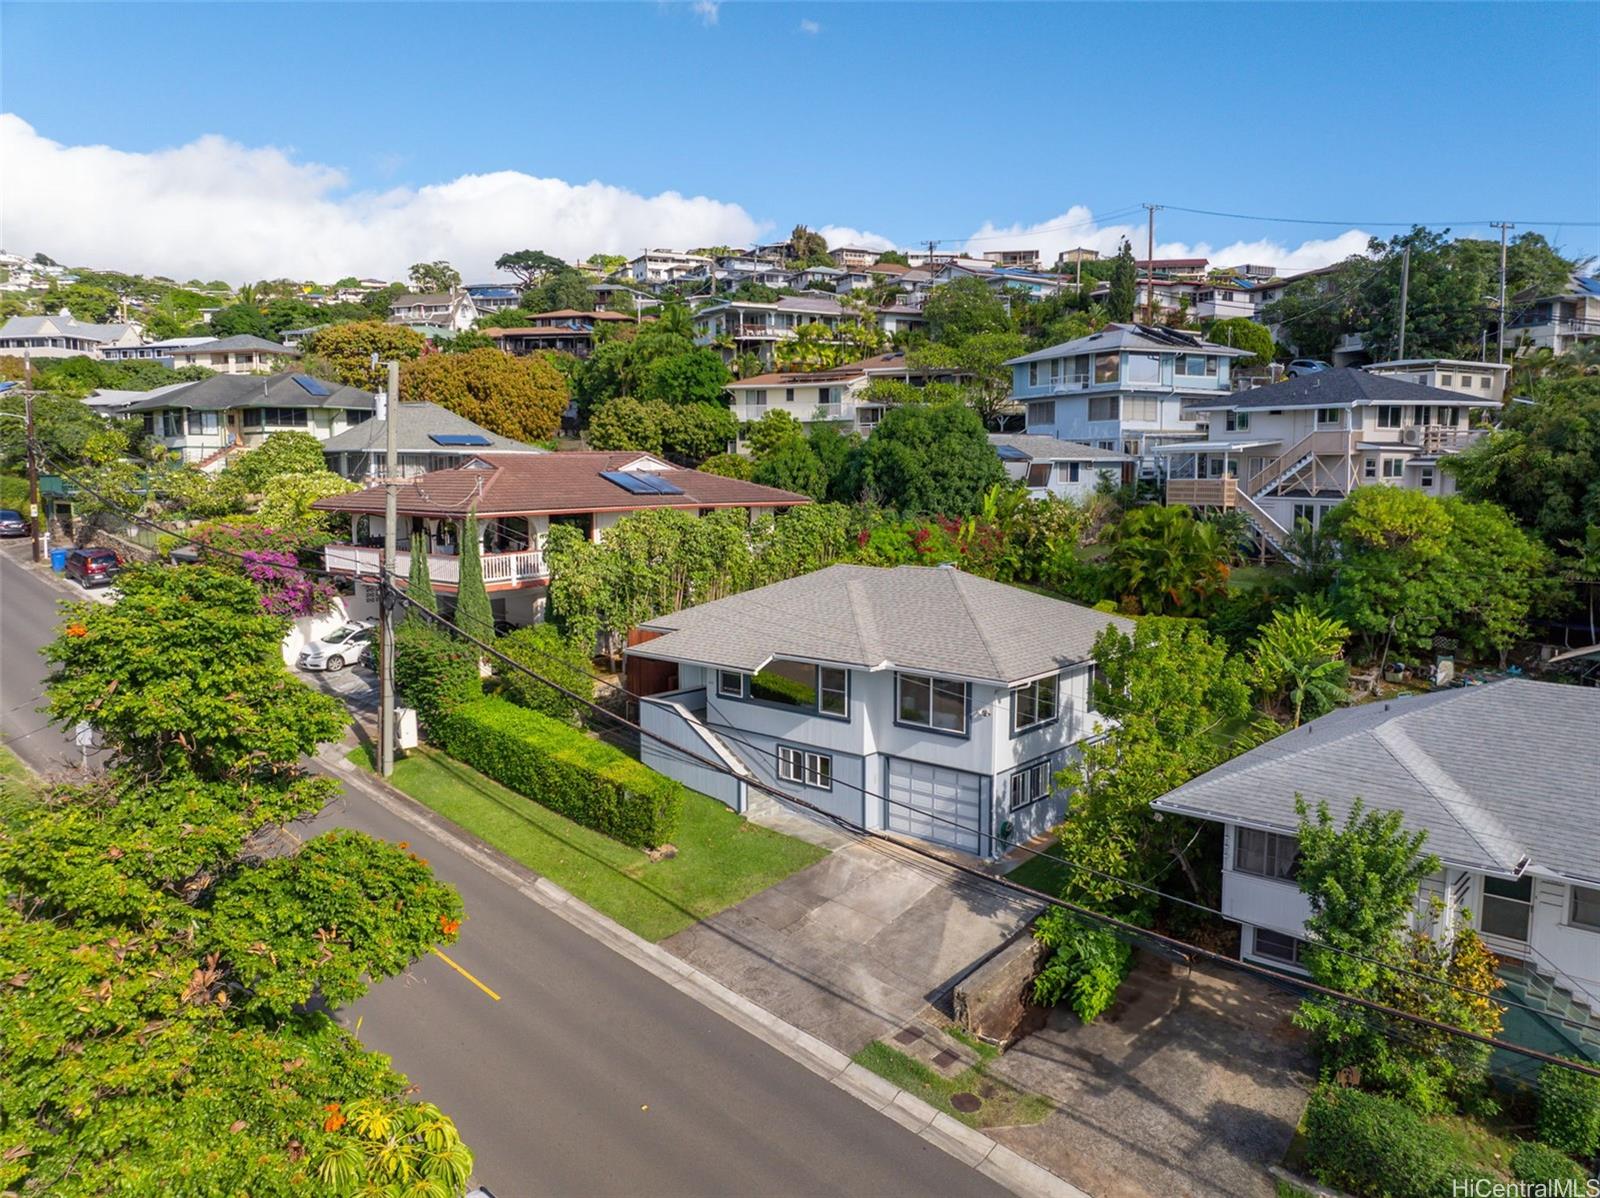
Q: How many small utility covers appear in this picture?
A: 3